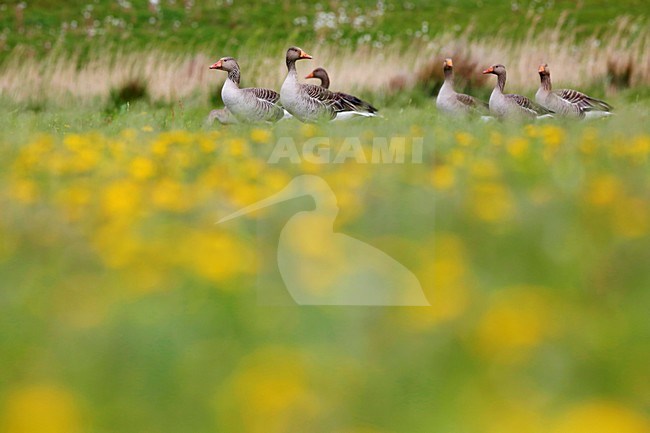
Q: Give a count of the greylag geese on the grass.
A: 6